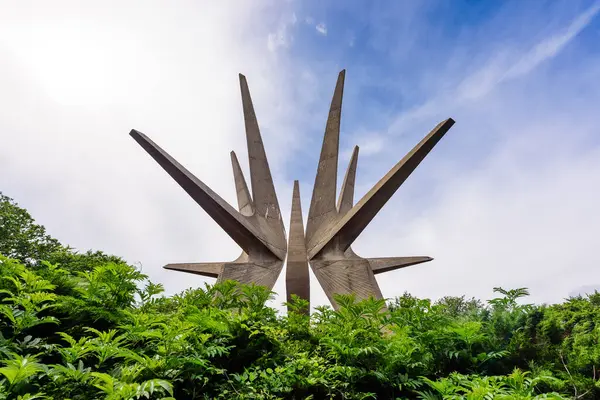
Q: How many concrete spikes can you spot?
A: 9